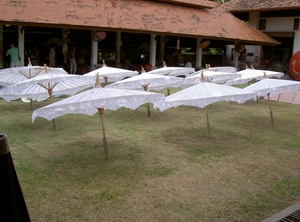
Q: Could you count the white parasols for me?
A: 12